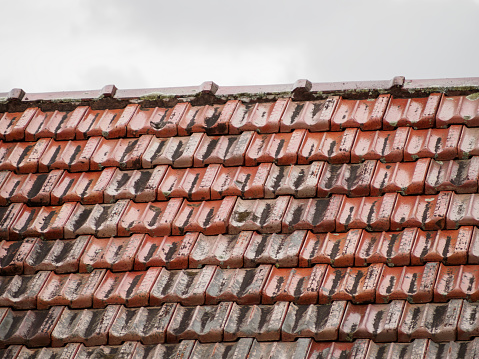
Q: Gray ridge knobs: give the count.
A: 5